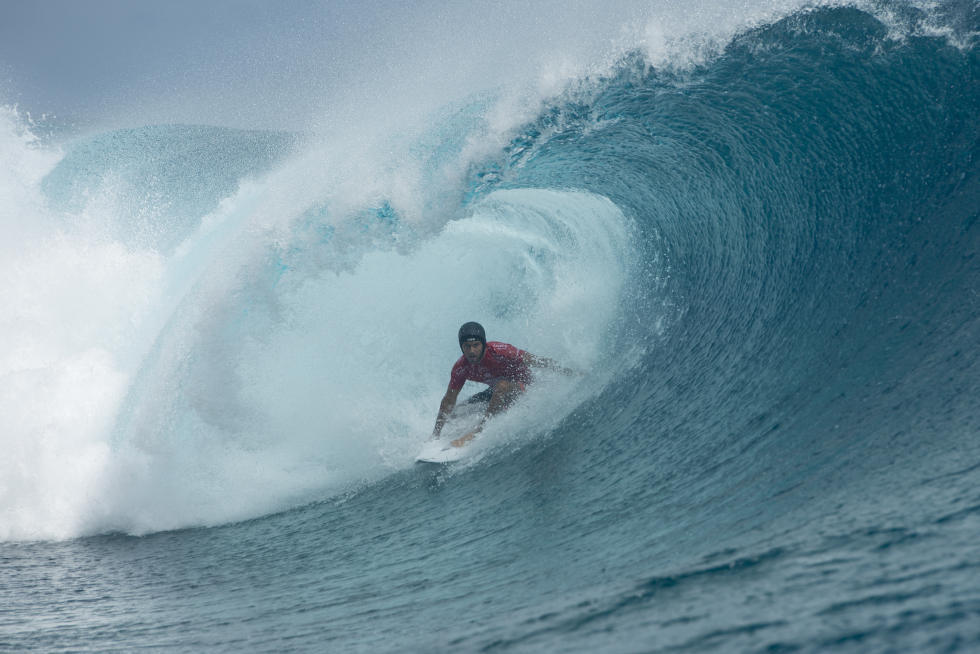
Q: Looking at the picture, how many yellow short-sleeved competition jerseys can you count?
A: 0